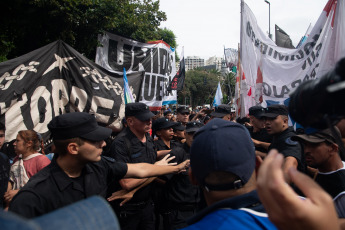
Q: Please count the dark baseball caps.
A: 11